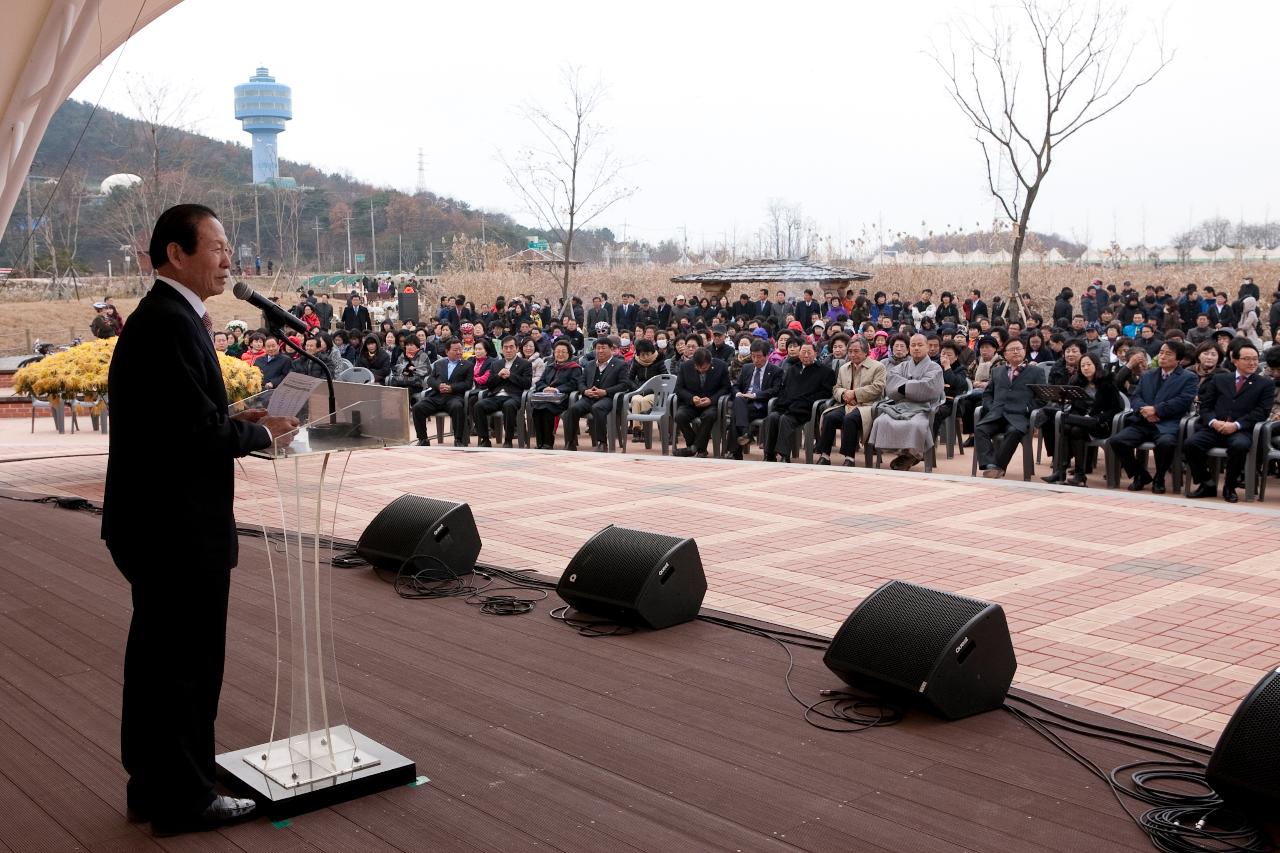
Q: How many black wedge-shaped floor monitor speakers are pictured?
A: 4